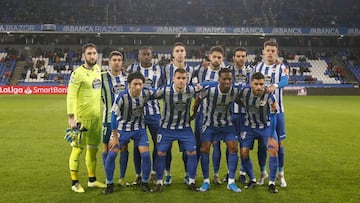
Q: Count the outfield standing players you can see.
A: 6